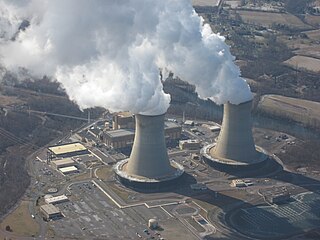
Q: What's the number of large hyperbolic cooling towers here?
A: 2